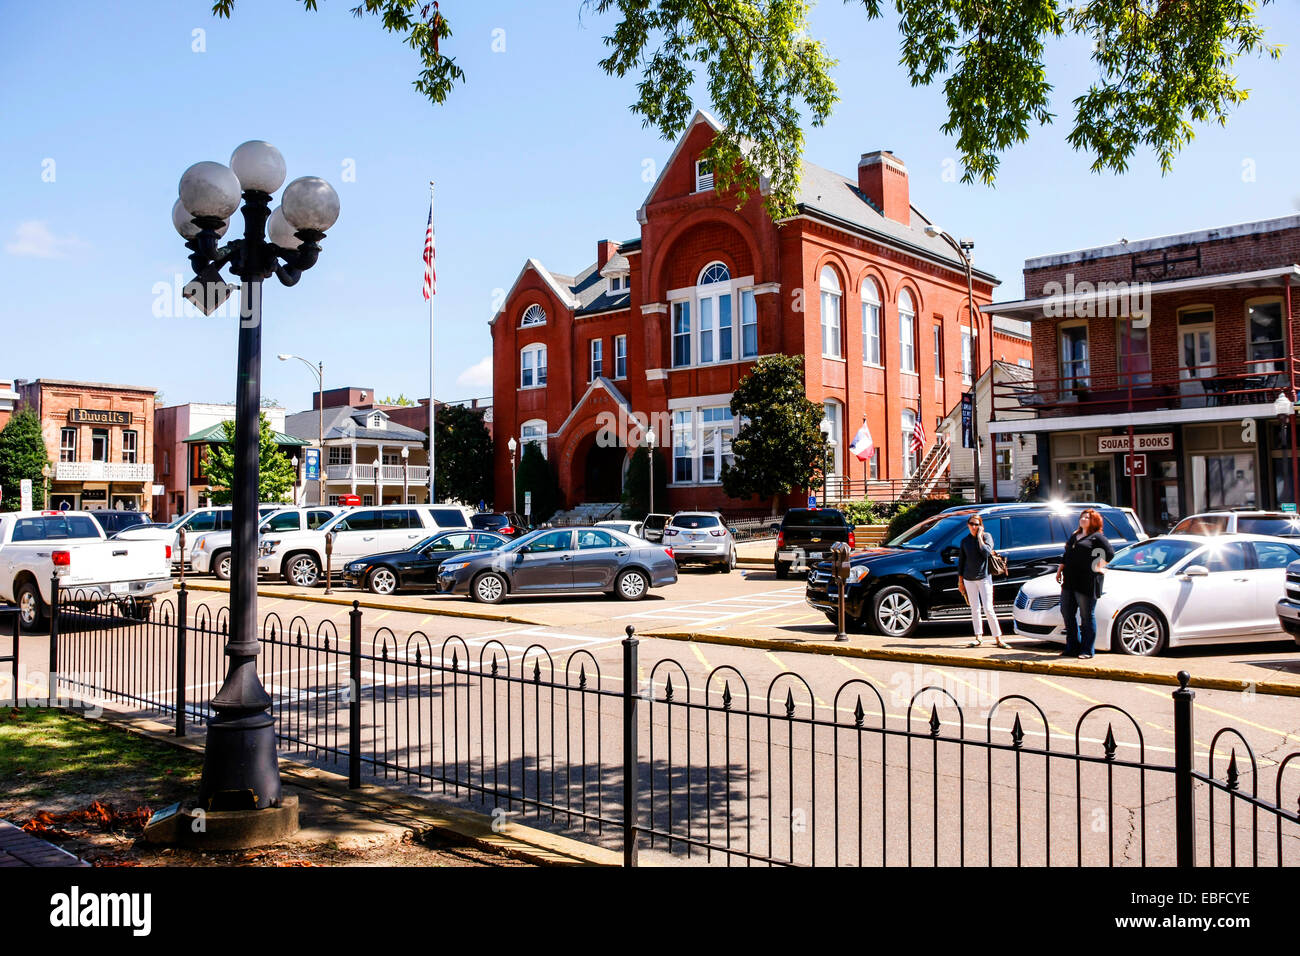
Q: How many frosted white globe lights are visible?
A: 5